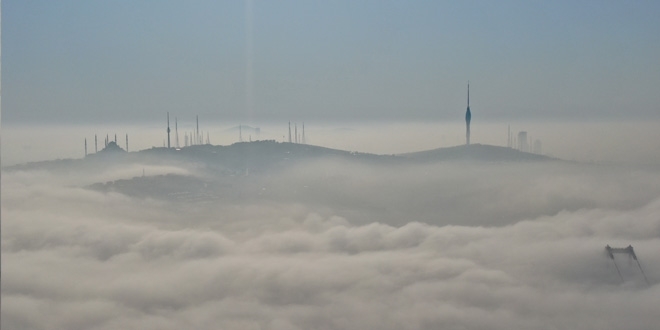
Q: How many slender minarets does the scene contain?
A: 6